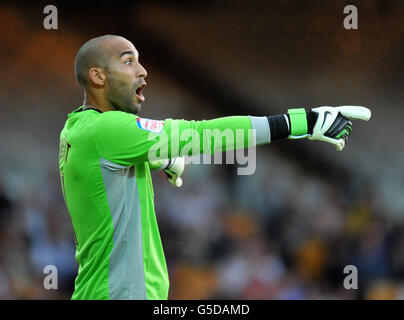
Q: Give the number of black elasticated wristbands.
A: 1